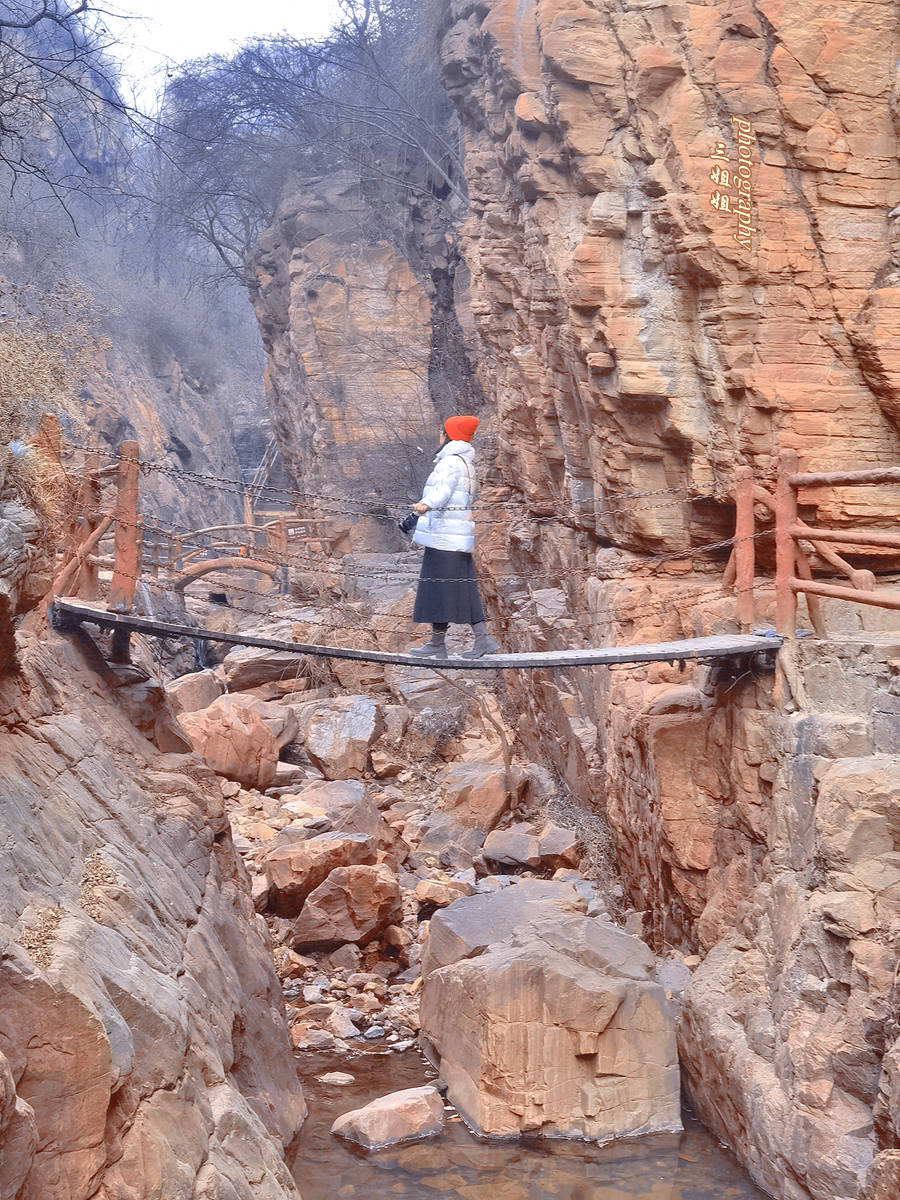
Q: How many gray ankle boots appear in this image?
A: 2